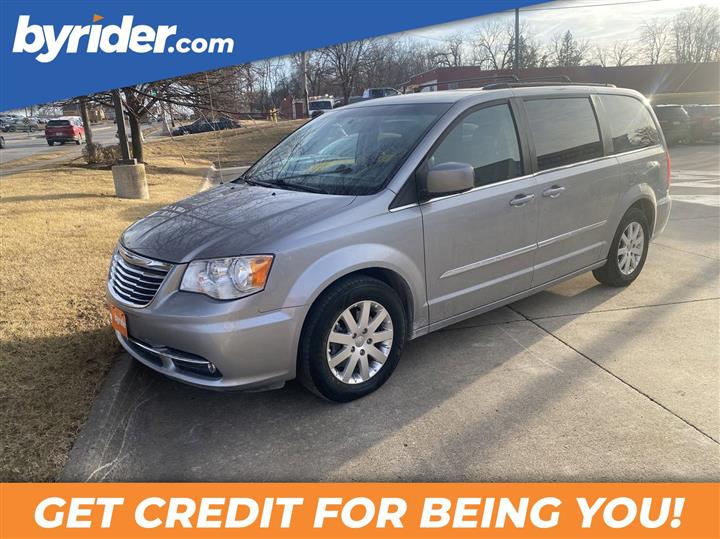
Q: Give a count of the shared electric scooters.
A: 0